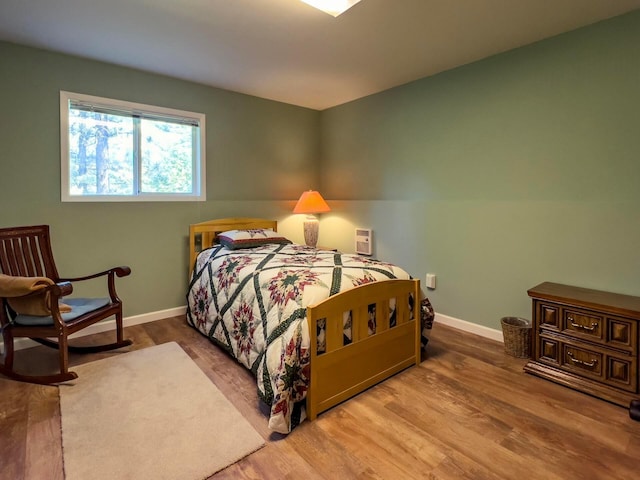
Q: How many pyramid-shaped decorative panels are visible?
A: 4